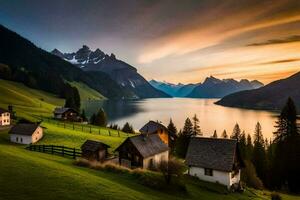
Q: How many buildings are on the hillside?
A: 7